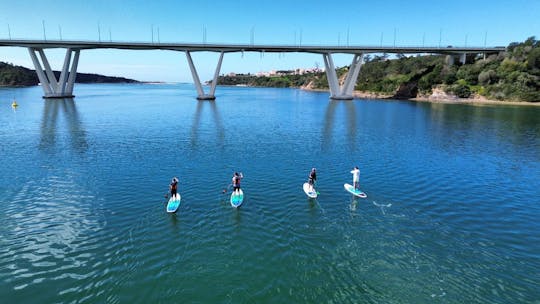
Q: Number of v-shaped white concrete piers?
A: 3